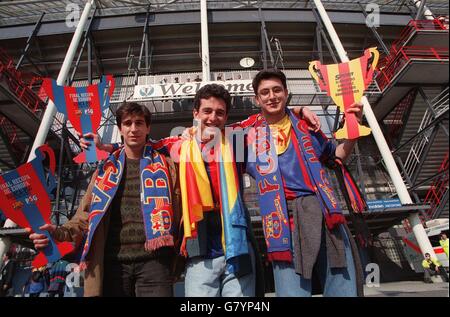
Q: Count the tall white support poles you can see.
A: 3